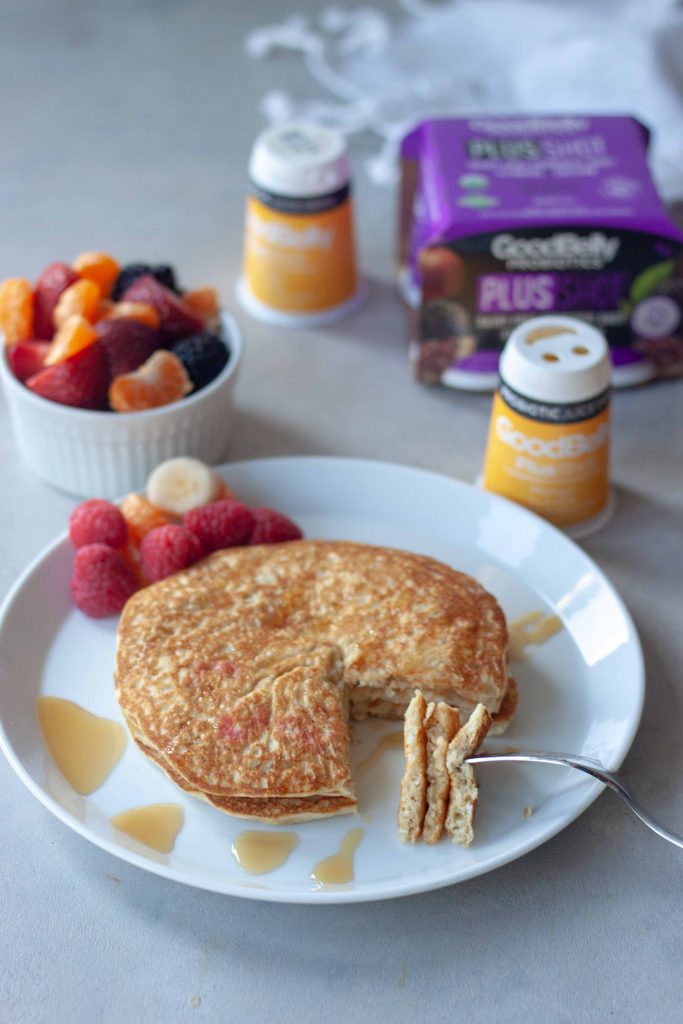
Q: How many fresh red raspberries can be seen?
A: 5